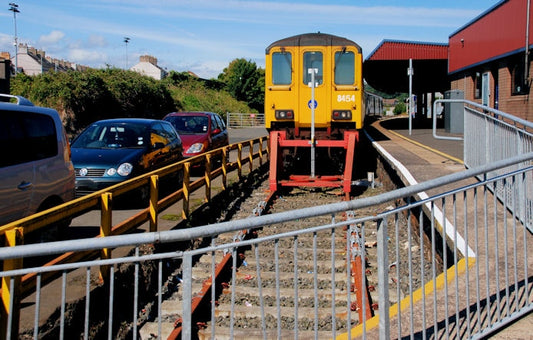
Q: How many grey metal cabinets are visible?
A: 1